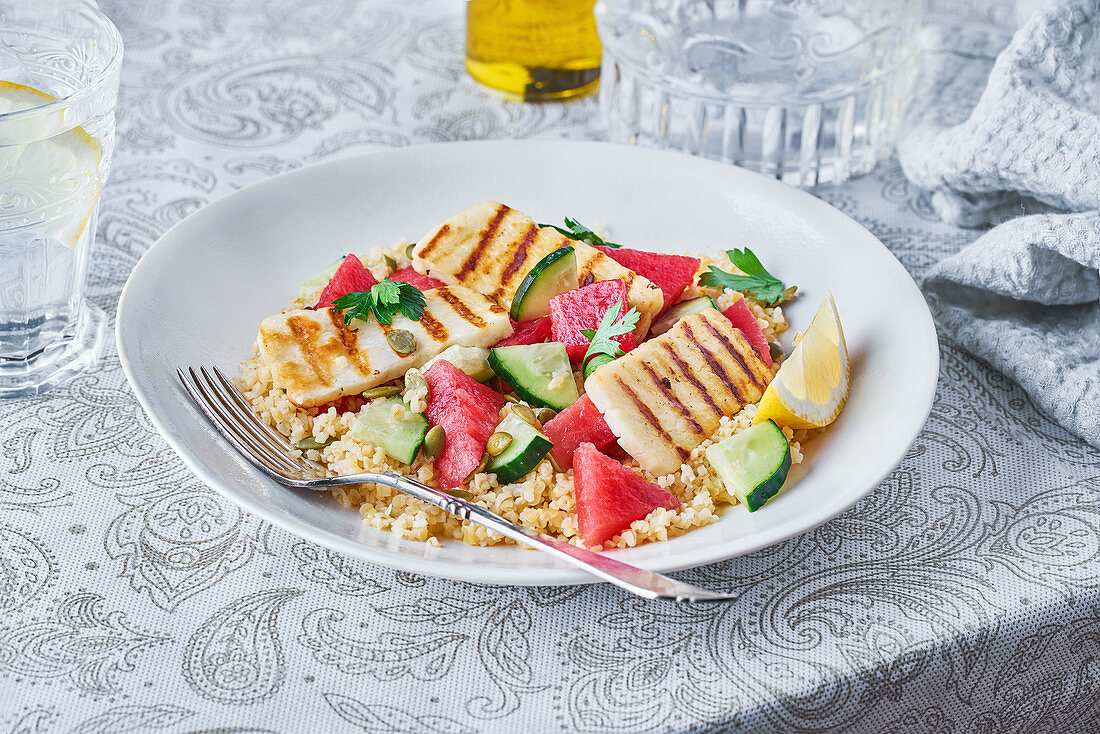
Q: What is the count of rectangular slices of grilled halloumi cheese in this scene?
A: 3